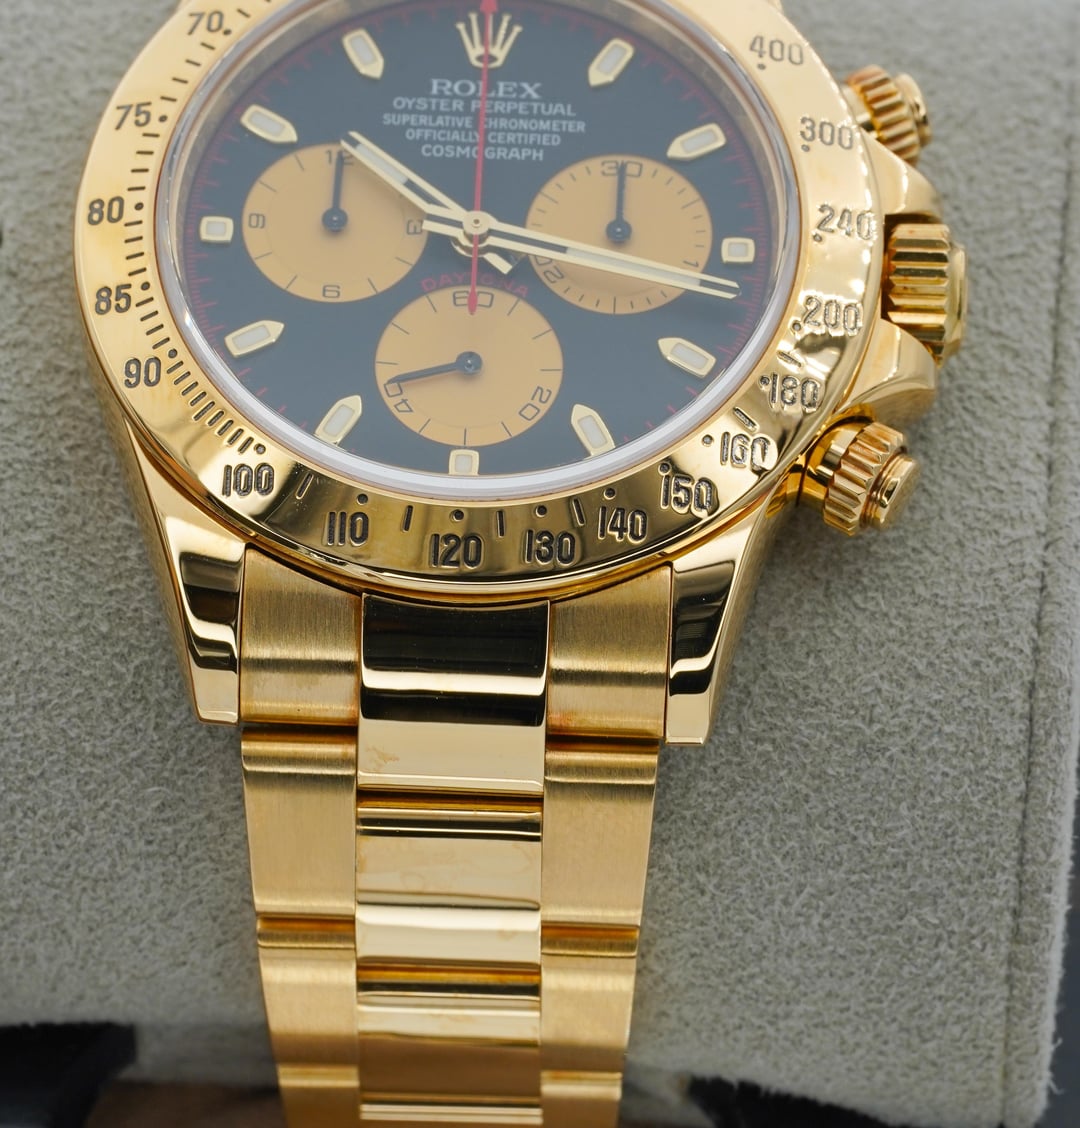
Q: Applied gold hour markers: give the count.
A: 11